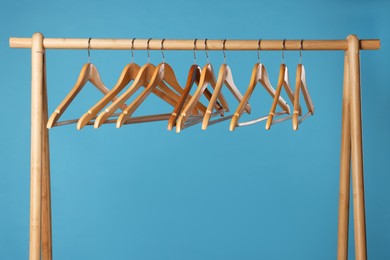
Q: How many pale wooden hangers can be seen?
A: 9